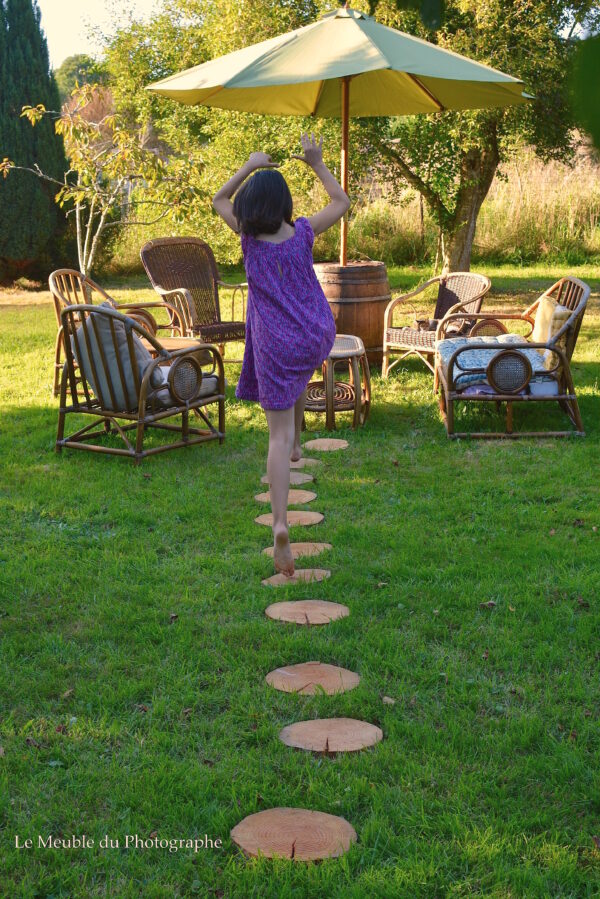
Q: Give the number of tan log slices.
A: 11